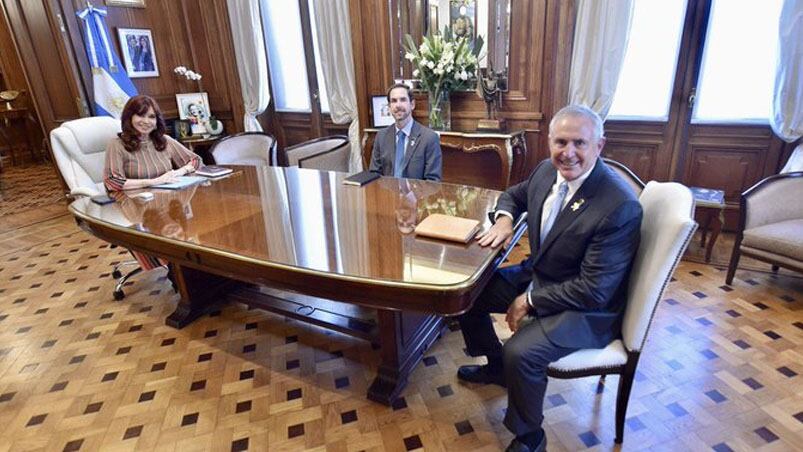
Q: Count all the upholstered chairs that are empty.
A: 4